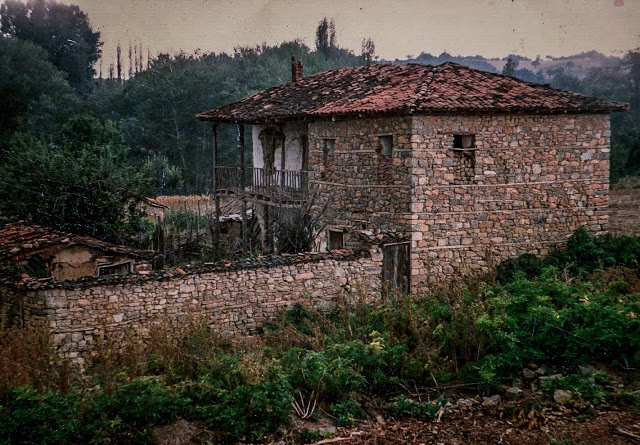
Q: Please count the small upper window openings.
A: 3